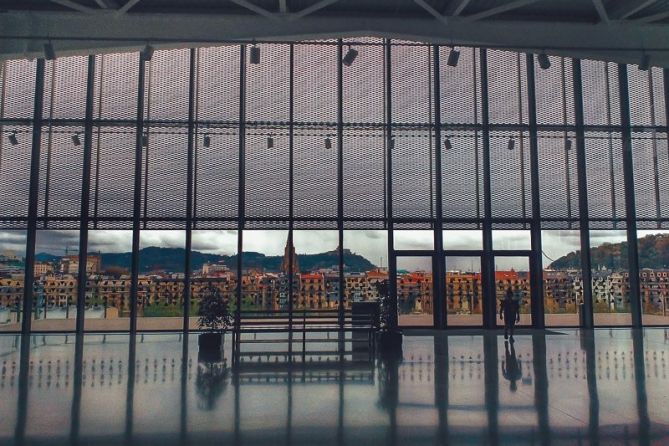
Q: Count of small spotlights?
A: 10